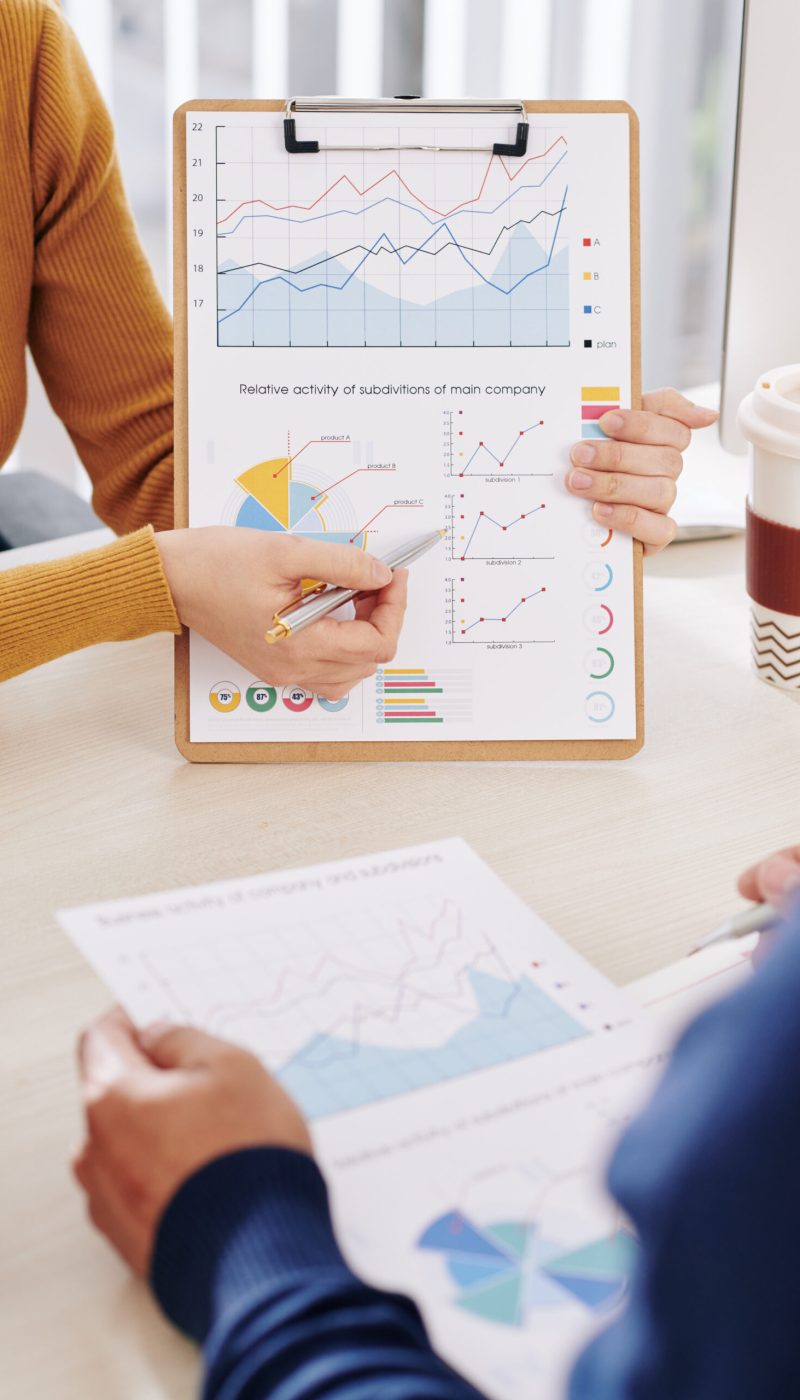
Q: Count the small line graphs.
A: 3